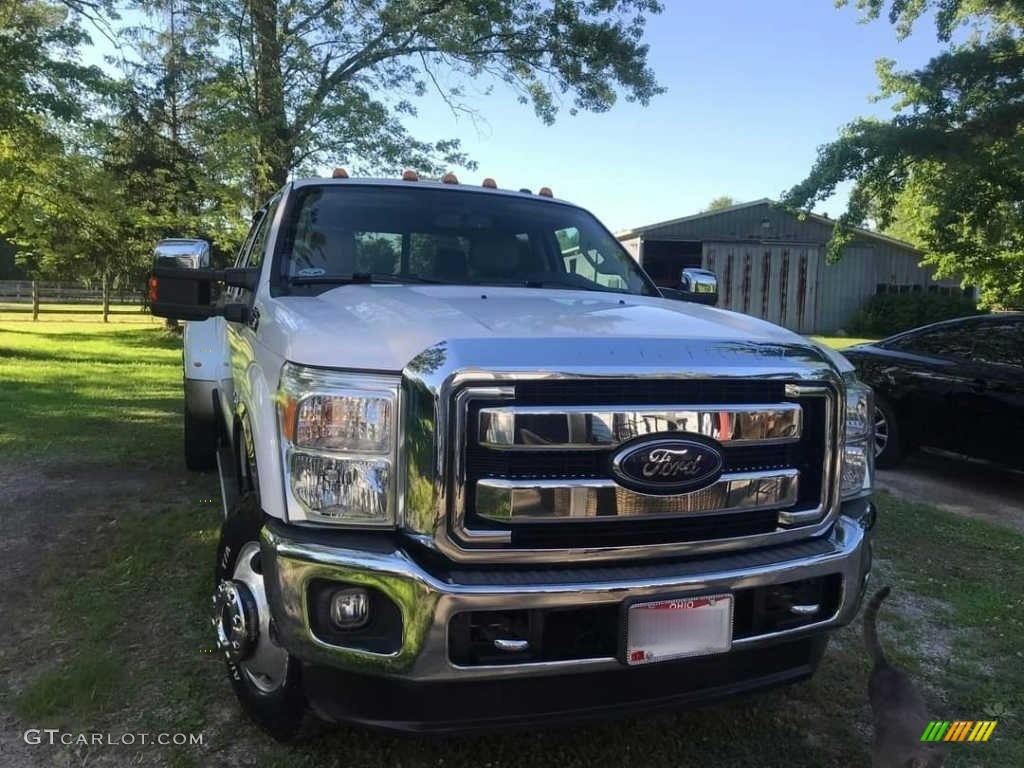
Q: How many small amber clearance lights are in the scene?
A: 5